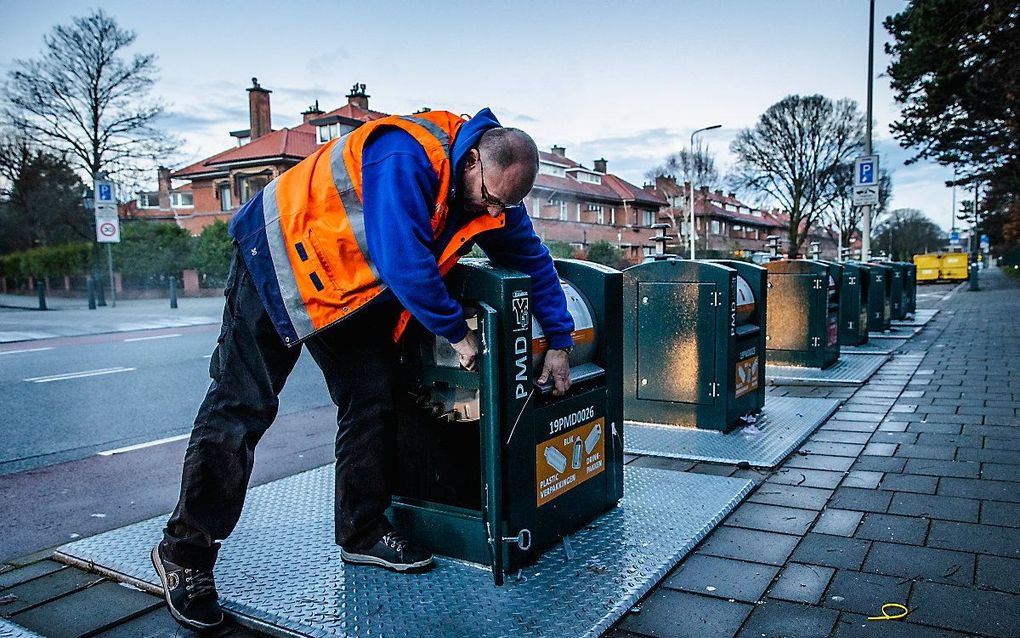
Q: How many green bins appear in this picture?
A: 7